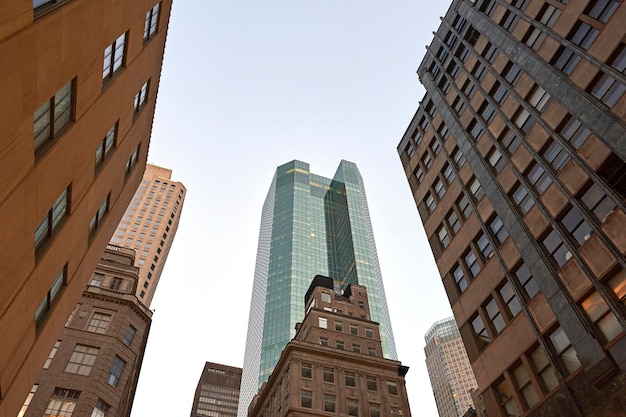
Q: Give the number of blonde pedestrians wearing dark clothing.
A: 0